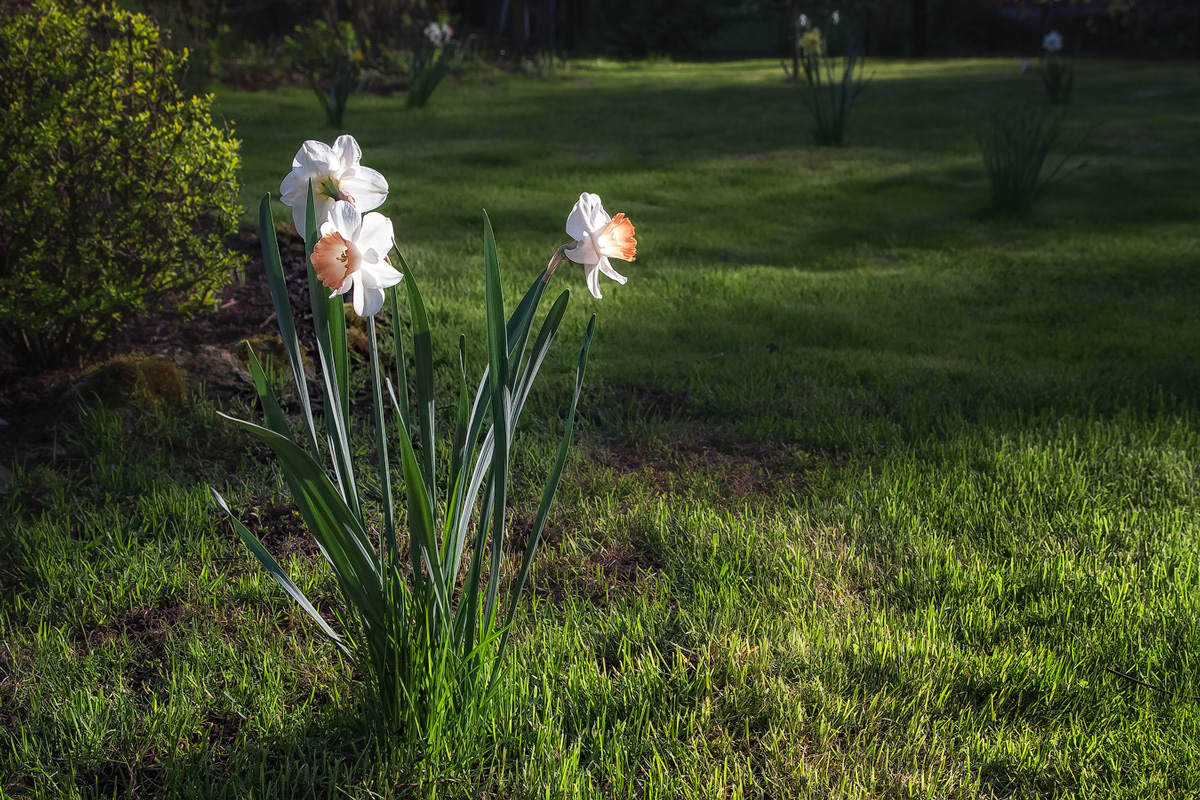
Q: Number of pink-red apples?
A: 0